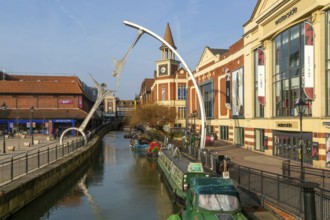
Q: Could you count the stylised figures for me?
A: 2